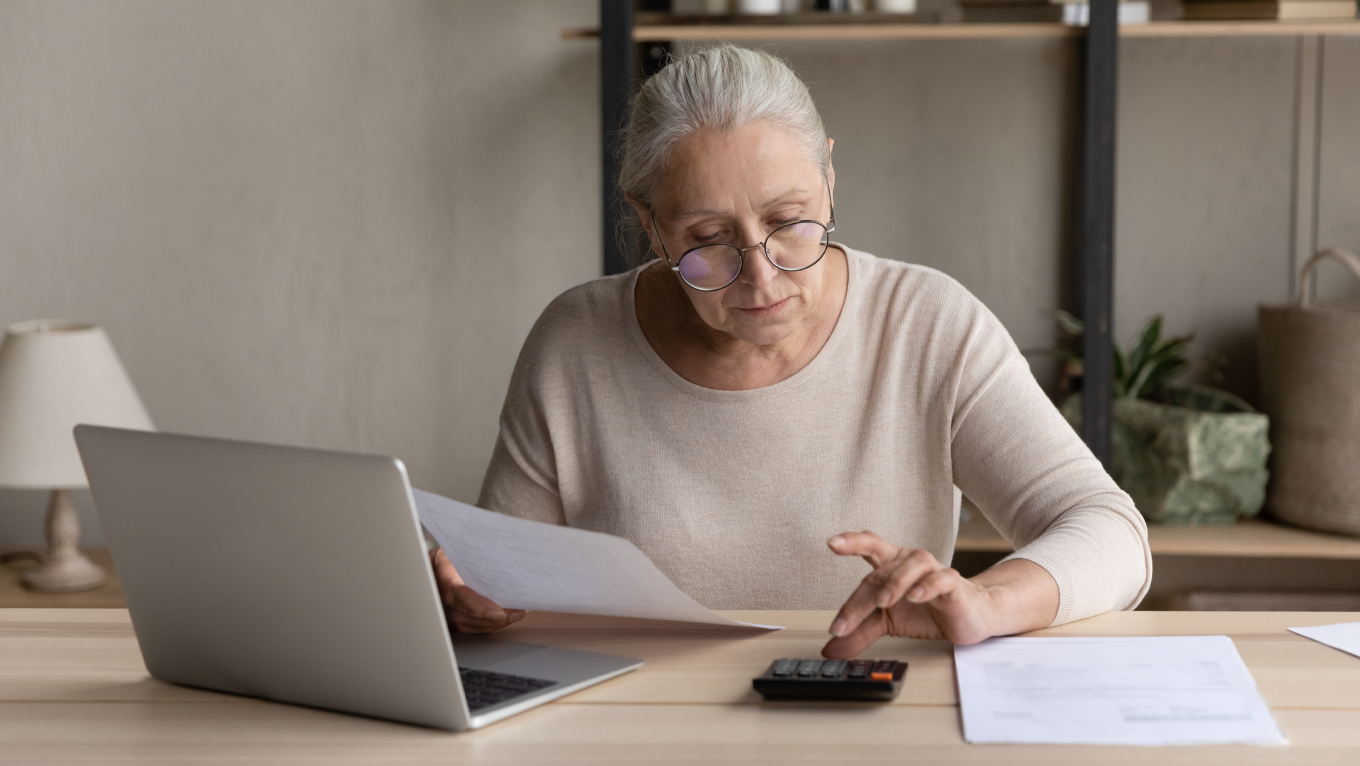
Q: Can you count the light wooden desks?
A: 1